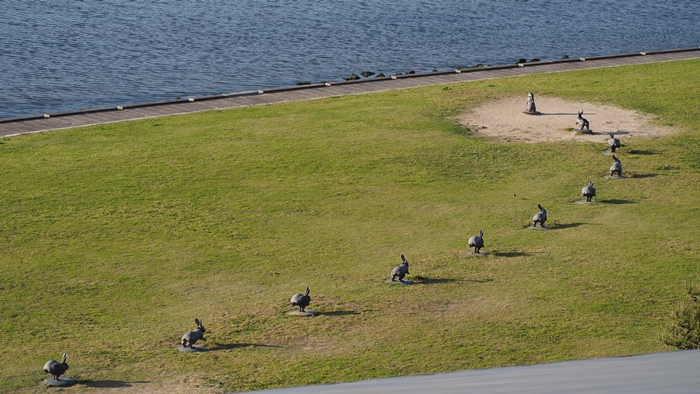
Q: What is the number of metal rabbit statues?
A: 11